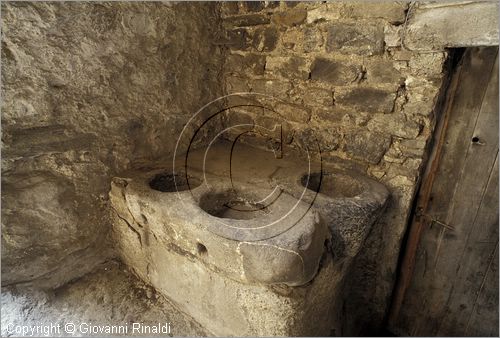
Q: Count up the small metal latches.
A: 1